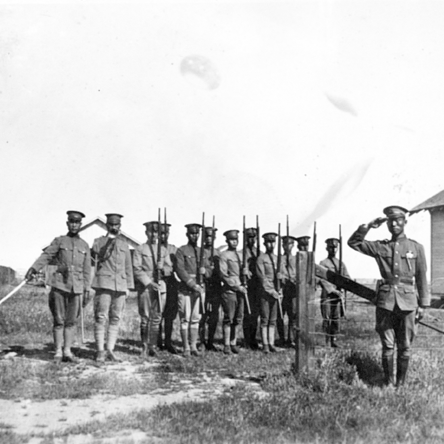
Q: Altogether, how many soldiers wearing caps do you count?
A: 13